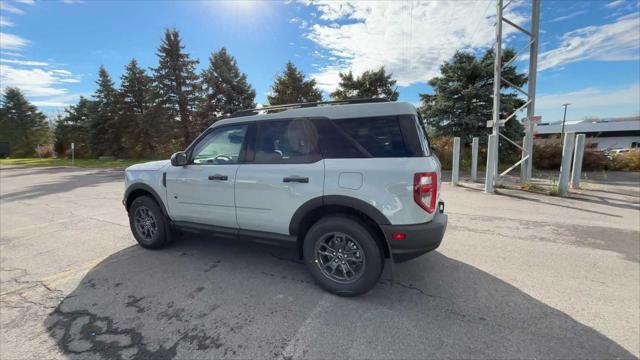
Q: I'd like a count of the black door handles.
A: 2